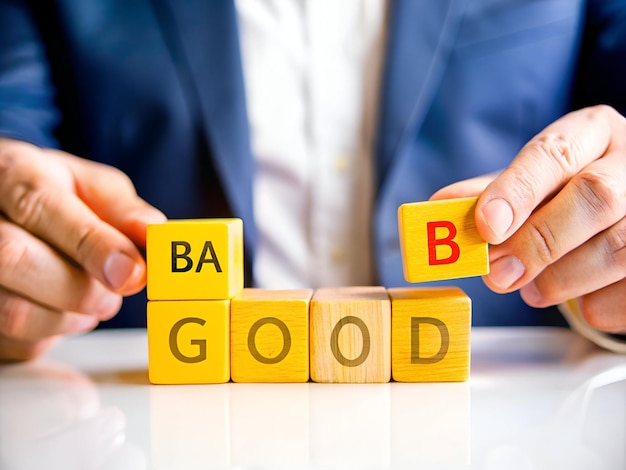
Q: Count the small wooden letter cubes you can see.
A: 6